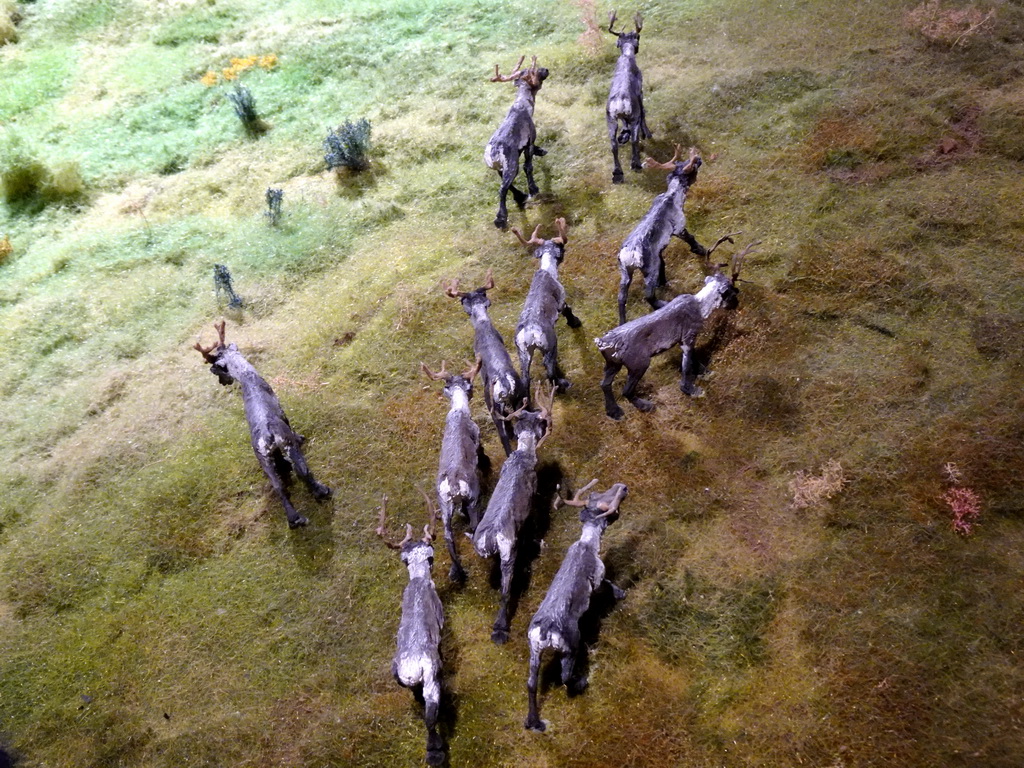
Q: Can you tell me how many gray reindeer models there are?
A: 11